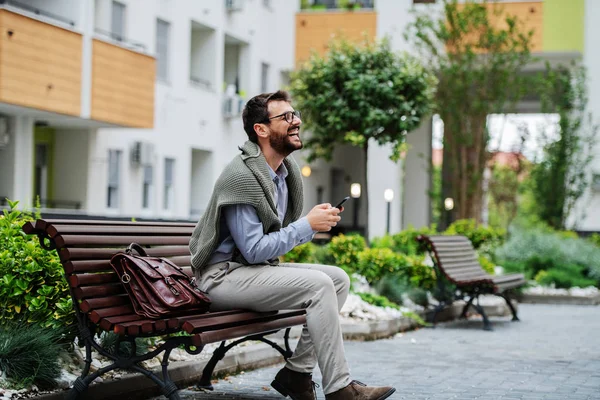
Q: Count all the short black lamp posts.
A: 3